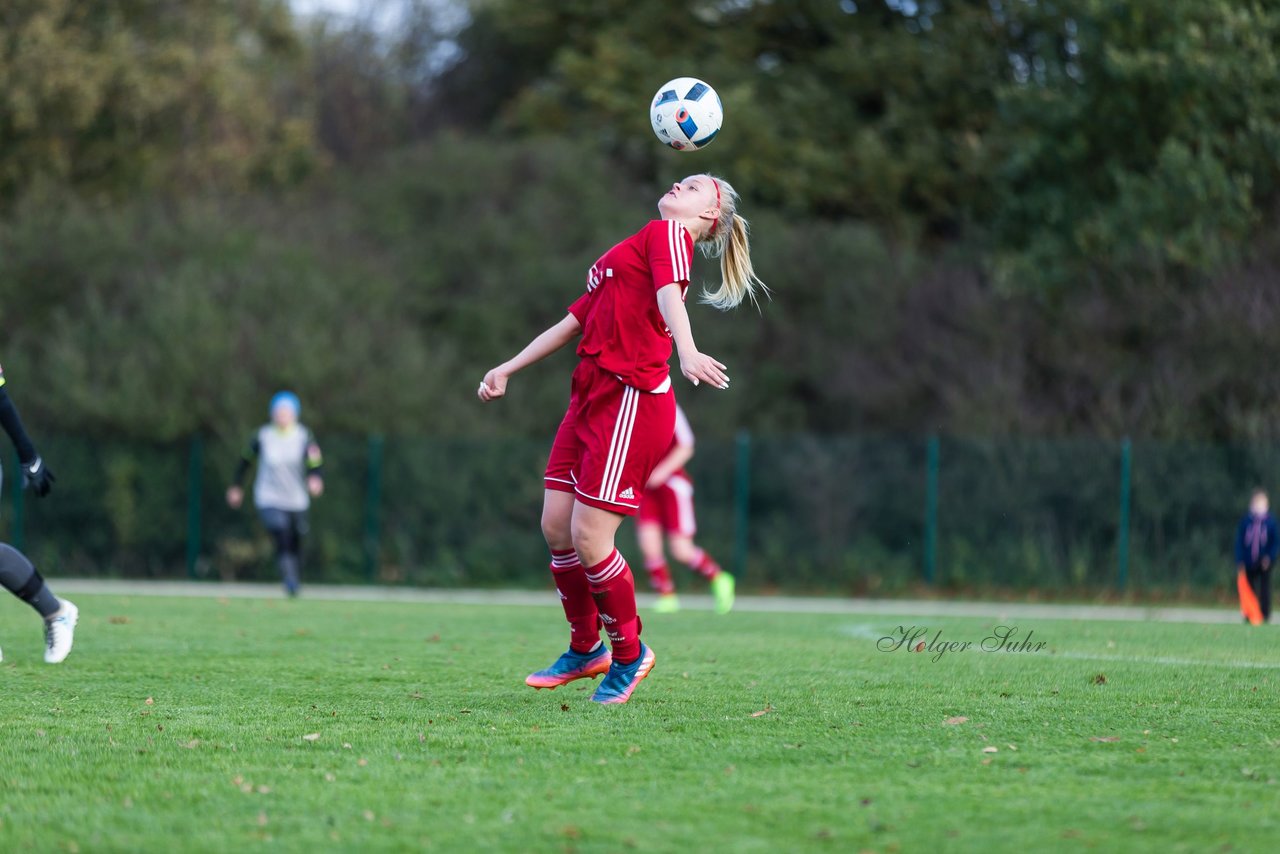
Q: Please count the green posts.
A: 6